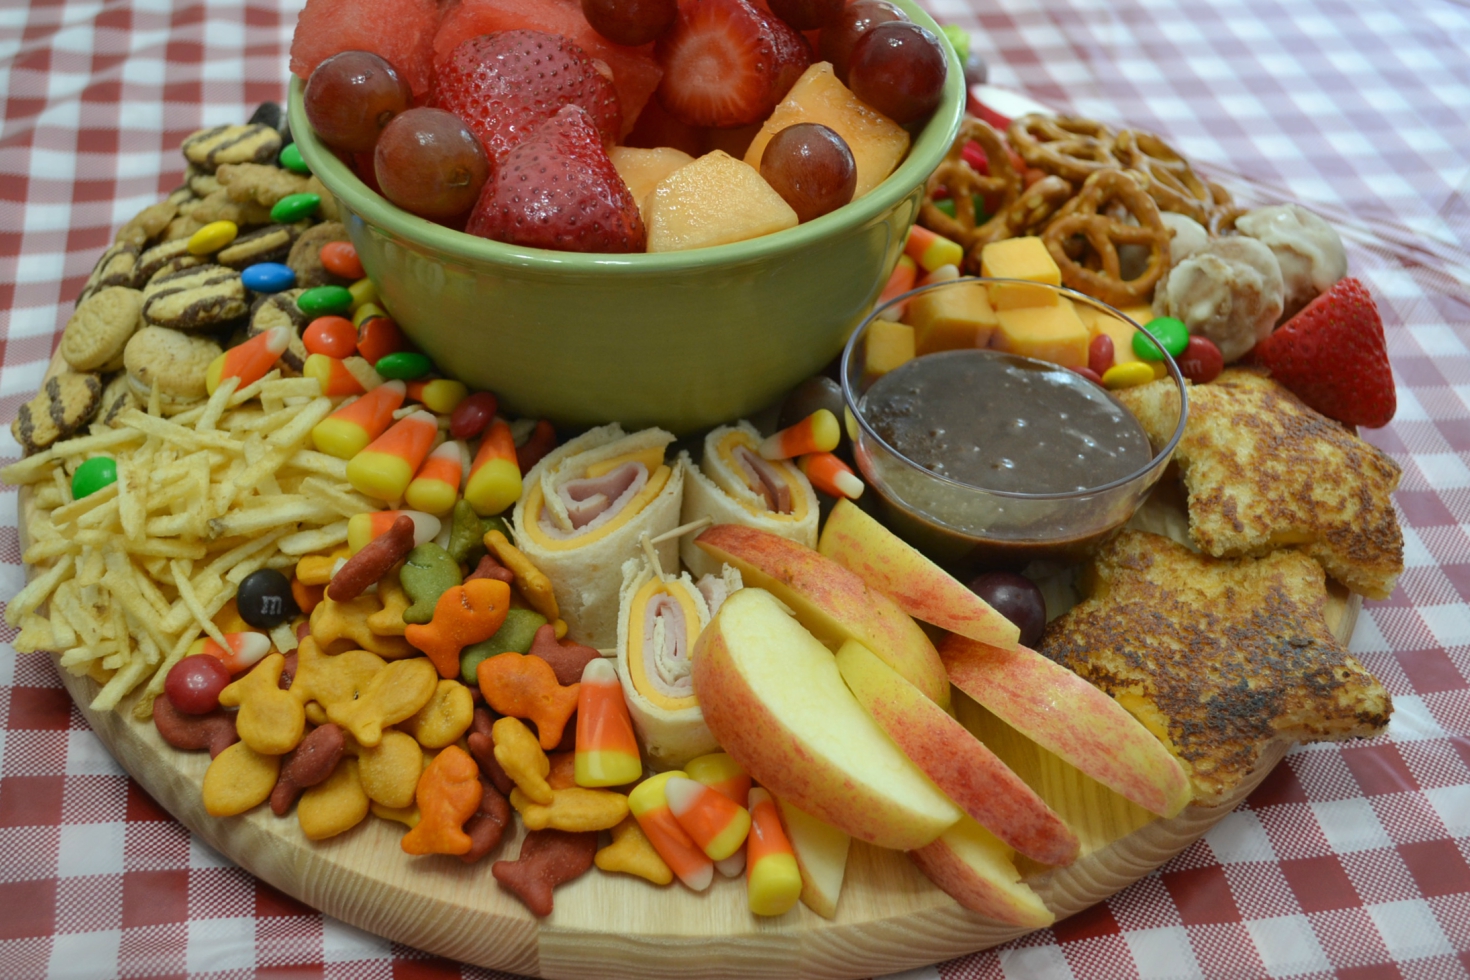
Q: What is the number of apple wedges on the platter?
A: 7